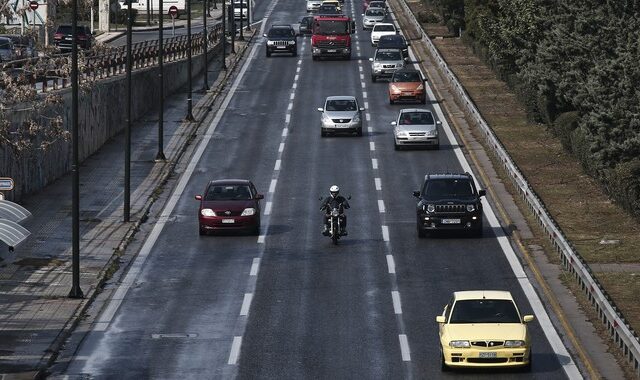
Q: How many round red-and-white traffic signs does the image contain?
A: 2